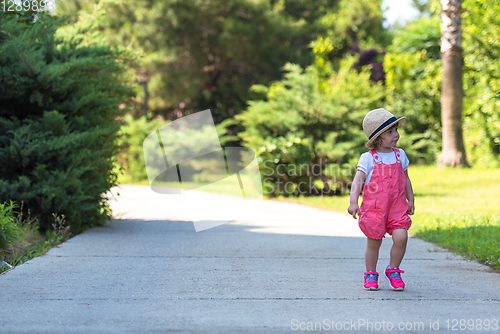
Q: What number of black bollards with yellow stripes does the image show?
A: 0